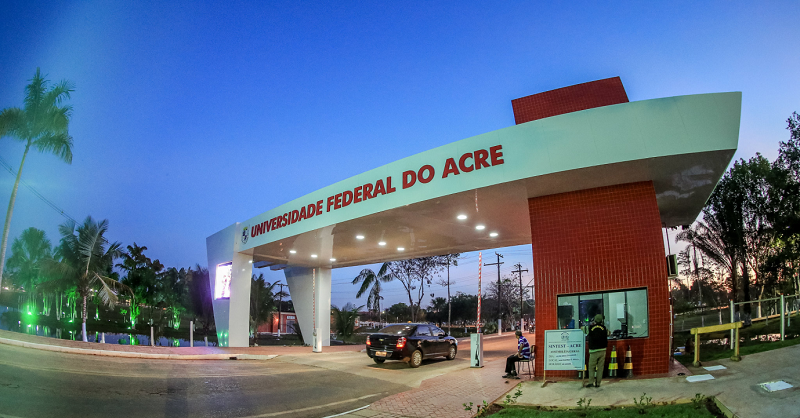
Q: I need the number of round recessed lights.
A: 9